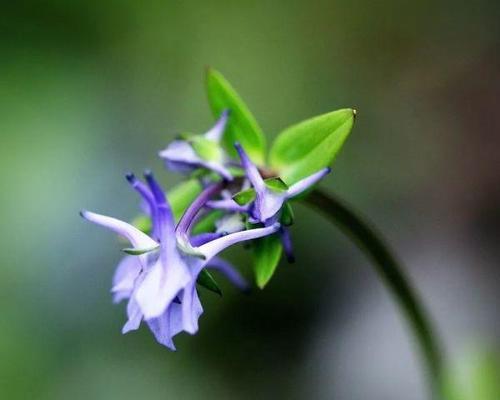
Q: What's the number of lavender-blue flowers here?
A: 3